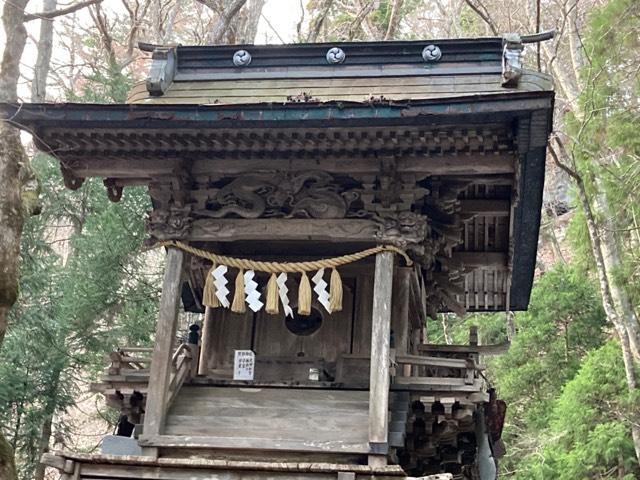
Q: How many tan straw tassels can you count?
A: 5